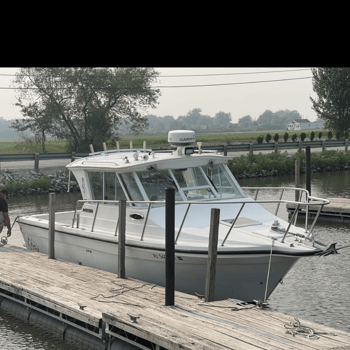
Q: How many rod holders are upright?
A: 5